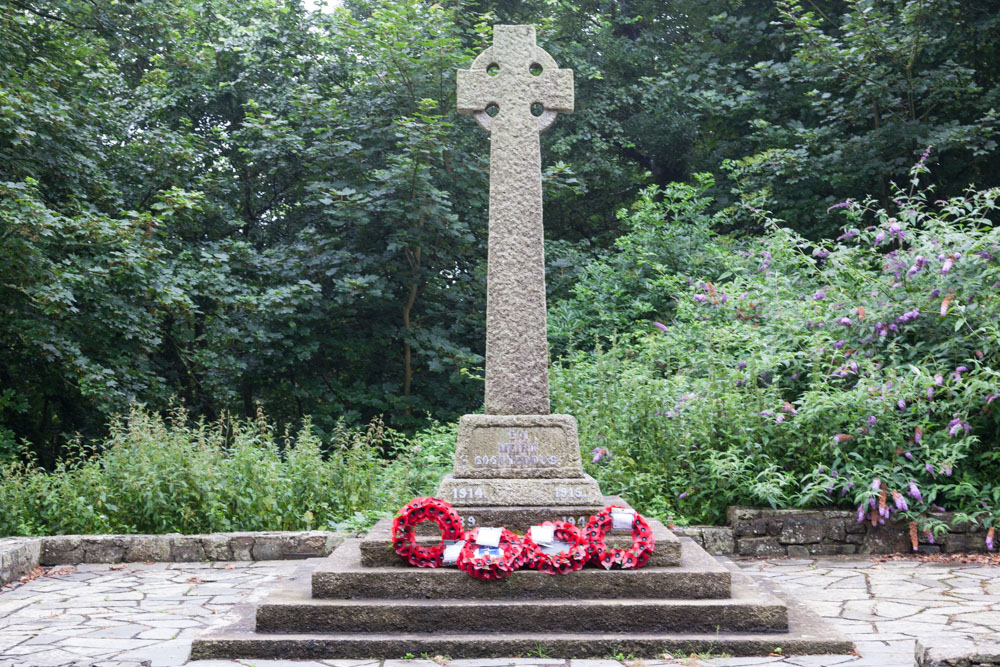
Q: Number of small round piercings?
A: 4